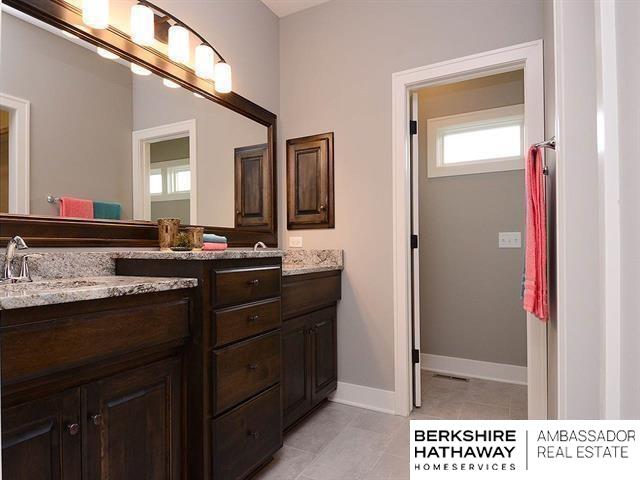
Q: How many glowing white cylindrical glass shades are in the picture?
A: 5